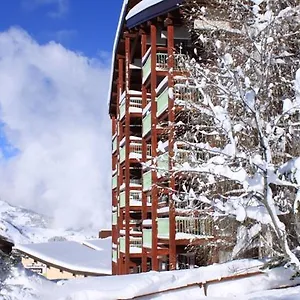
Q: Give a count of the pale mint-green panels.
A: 15